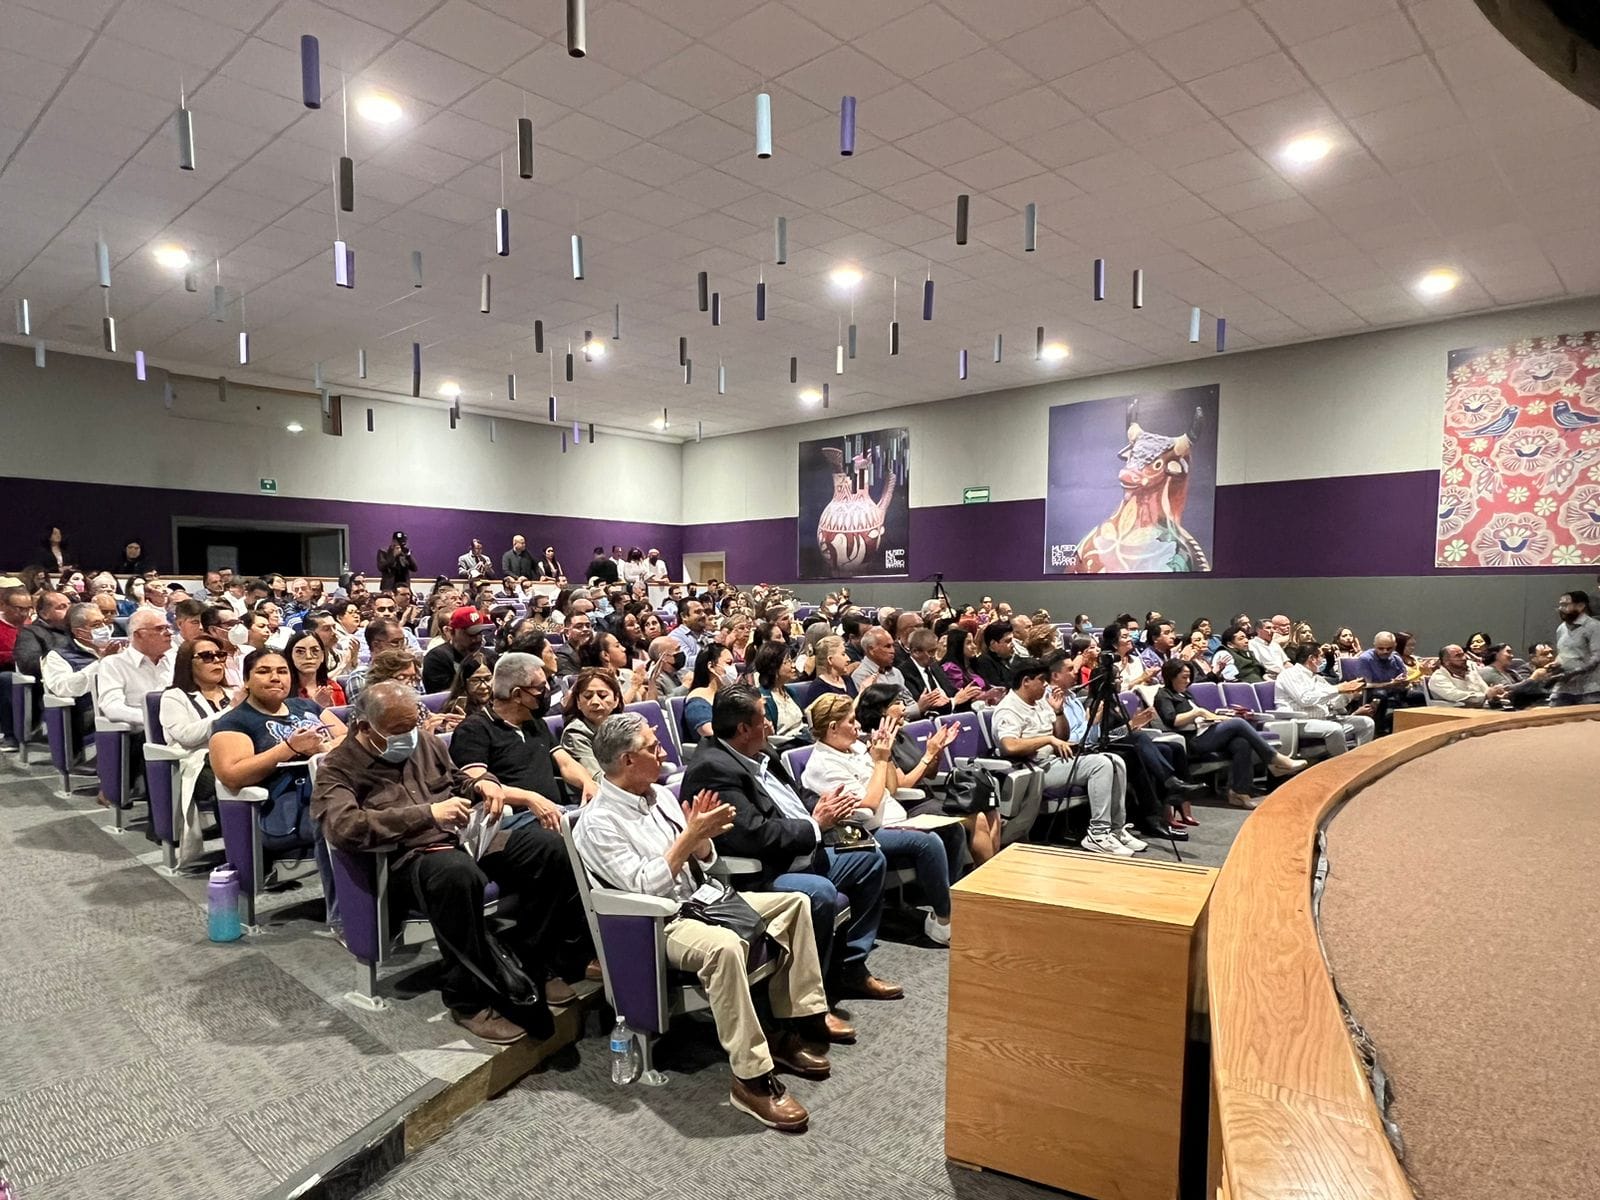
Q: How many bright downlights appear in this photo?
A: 11